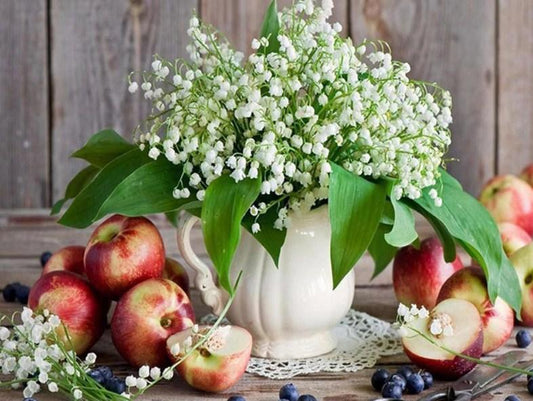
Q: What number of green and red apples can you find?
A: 13